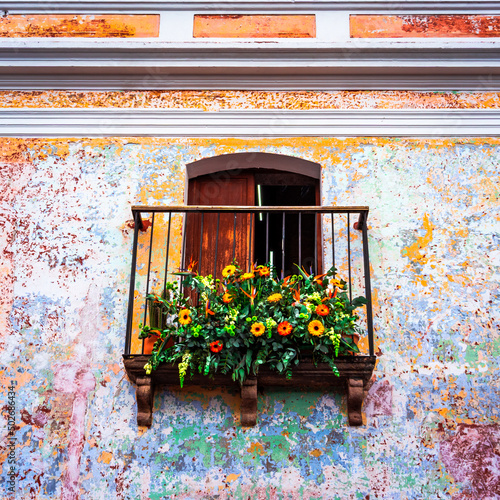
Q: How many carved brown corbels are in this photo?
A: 3